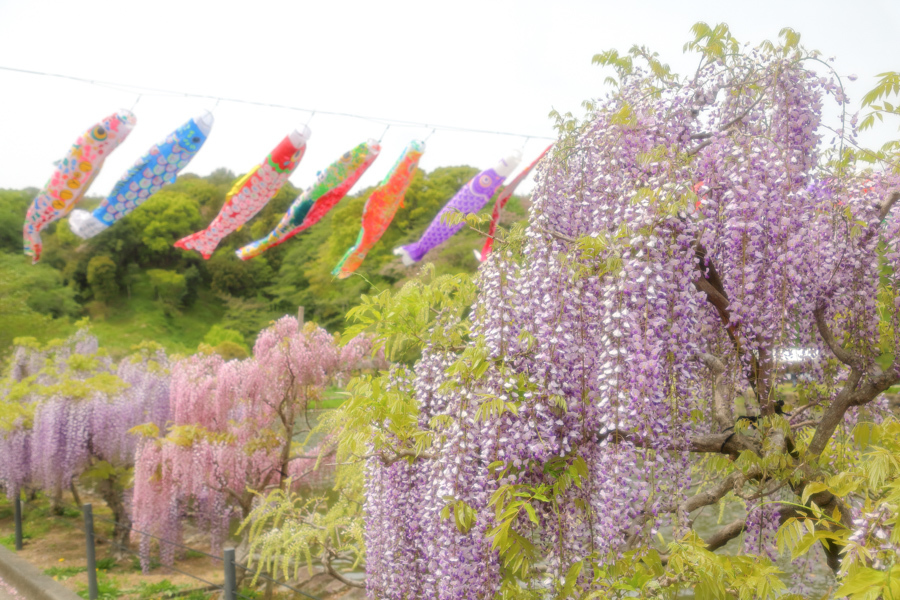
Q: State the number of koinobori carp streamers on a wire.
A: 7